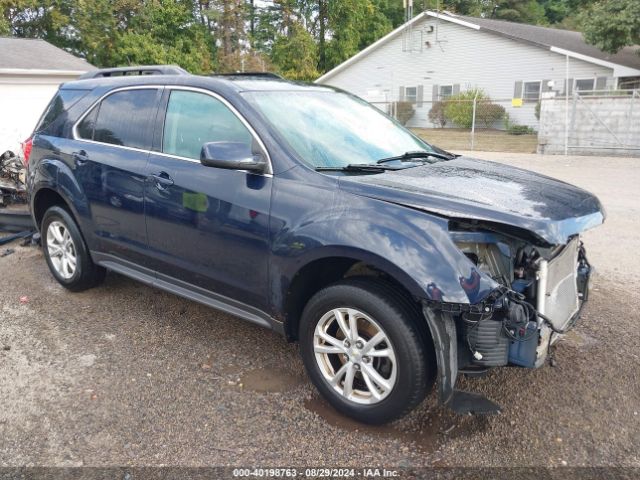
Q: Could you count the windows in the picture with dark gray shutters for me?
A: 4